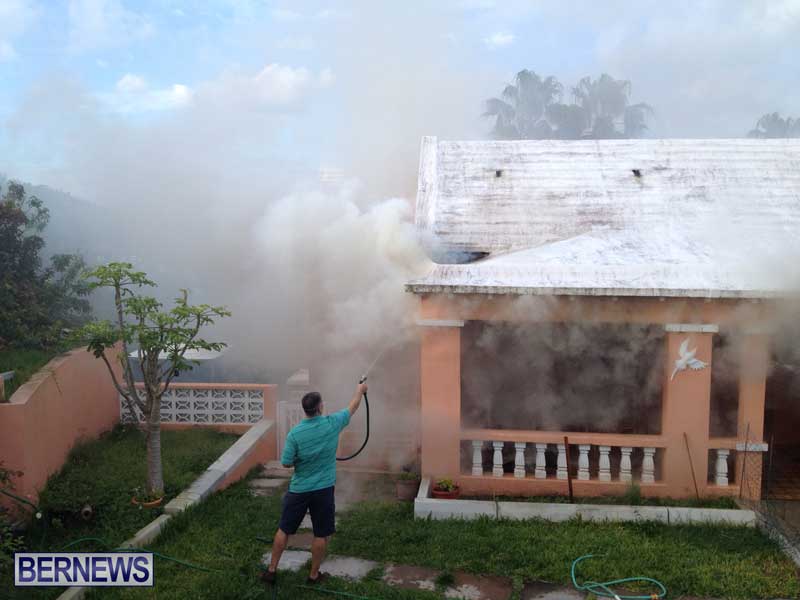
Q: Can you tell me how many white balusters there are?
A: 10